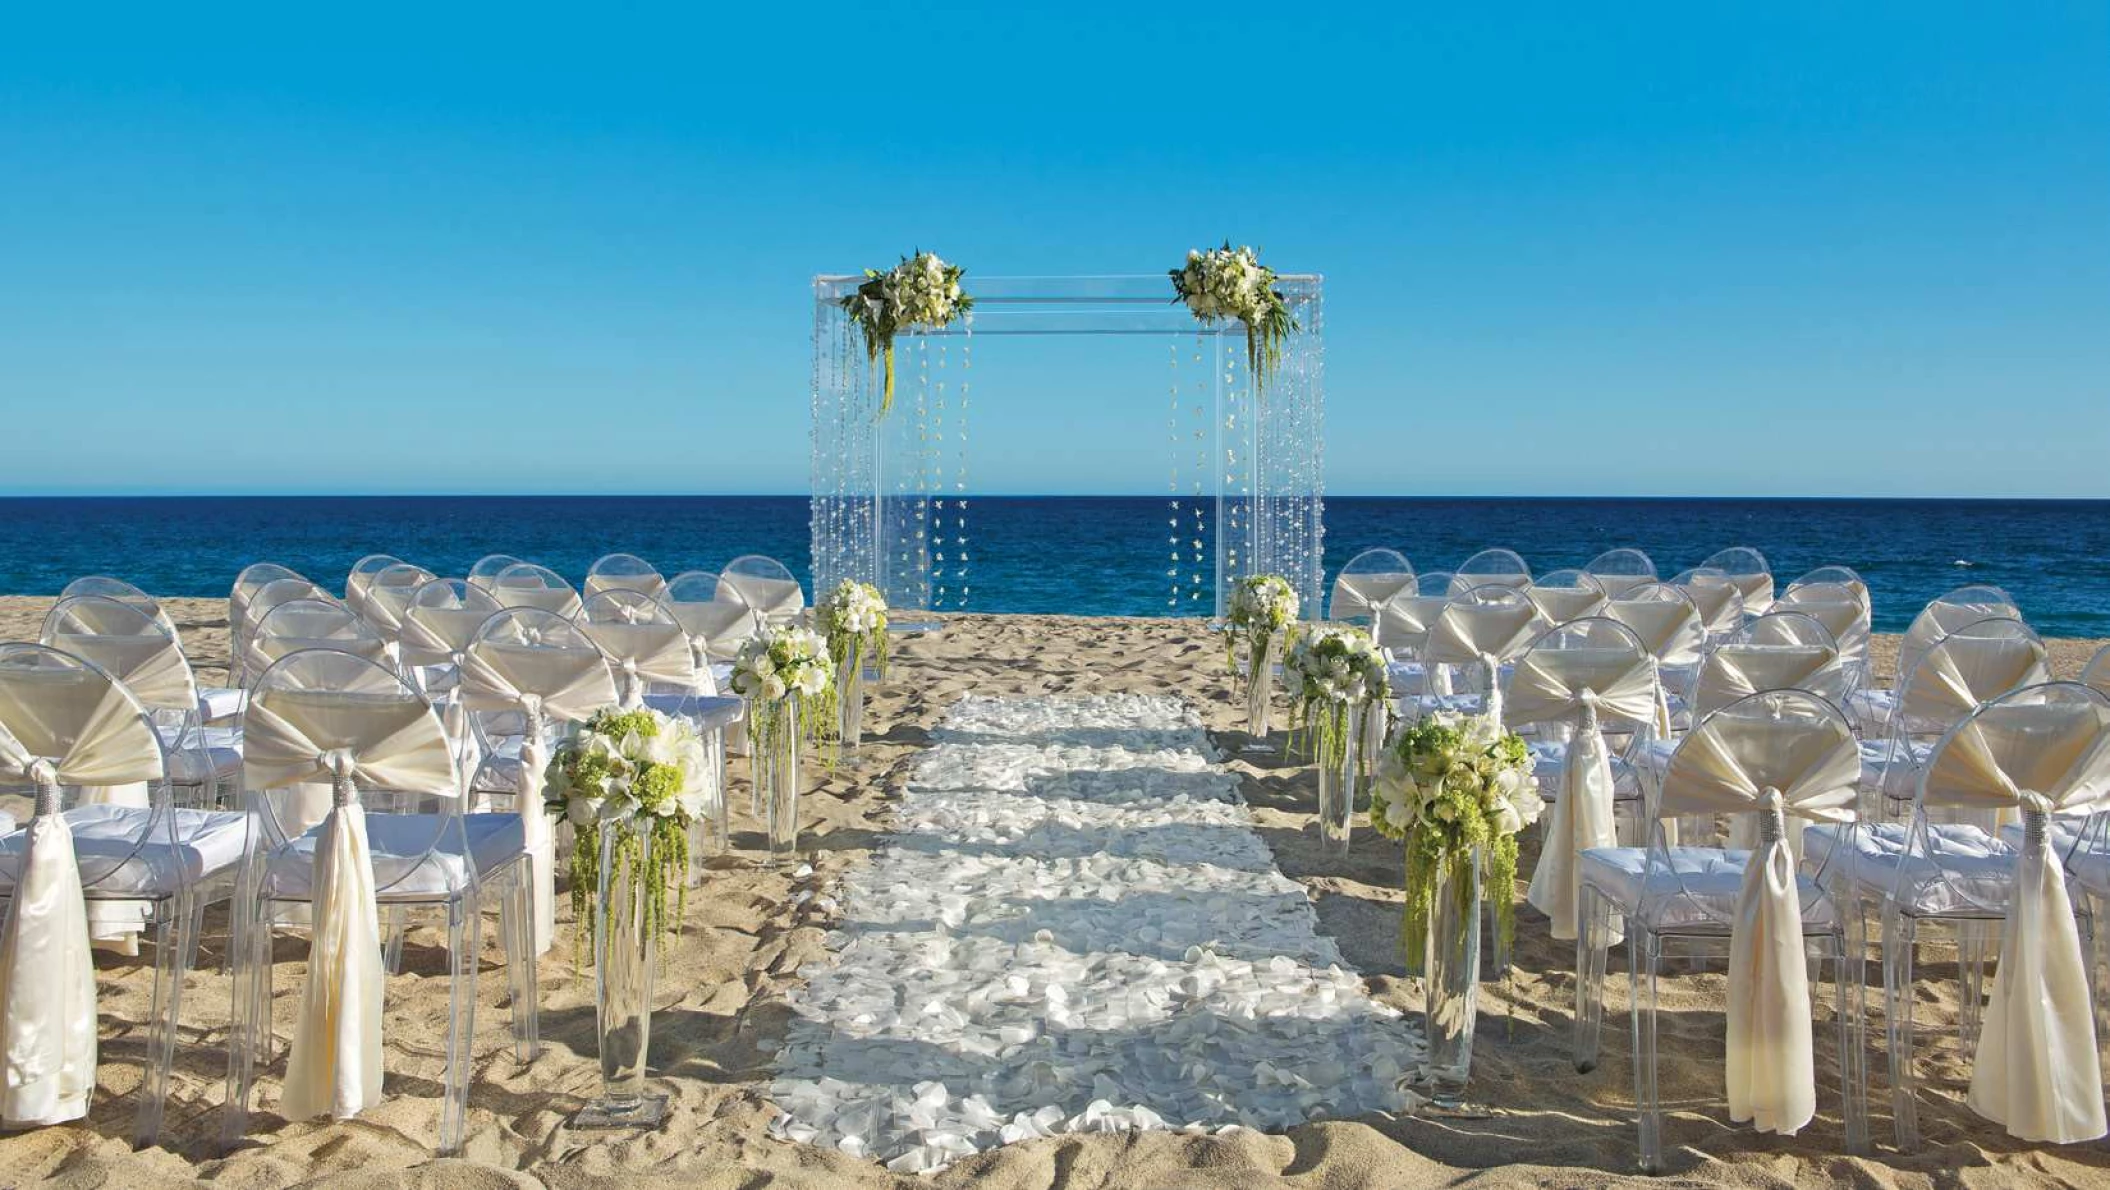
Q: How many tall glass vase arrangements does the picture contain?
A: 6